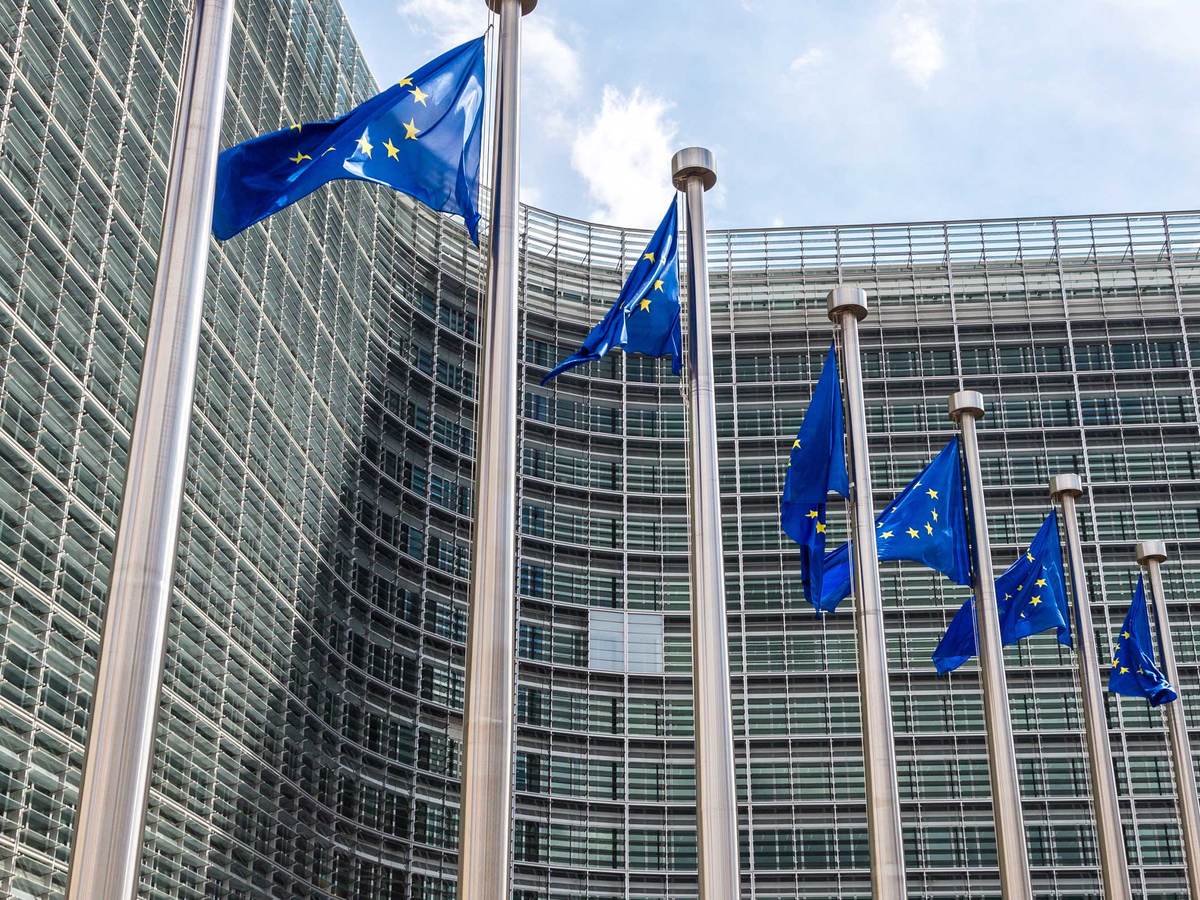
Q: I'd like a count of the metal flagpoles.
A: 7